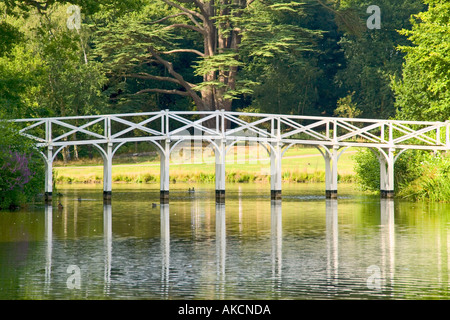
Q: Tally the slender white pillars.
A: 7